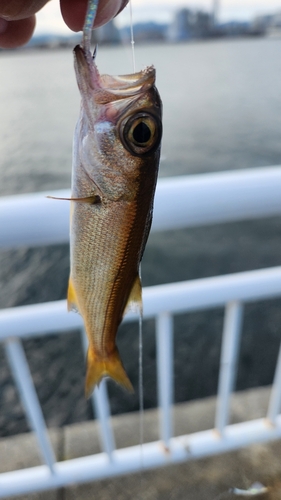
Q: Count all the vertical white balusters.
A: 5